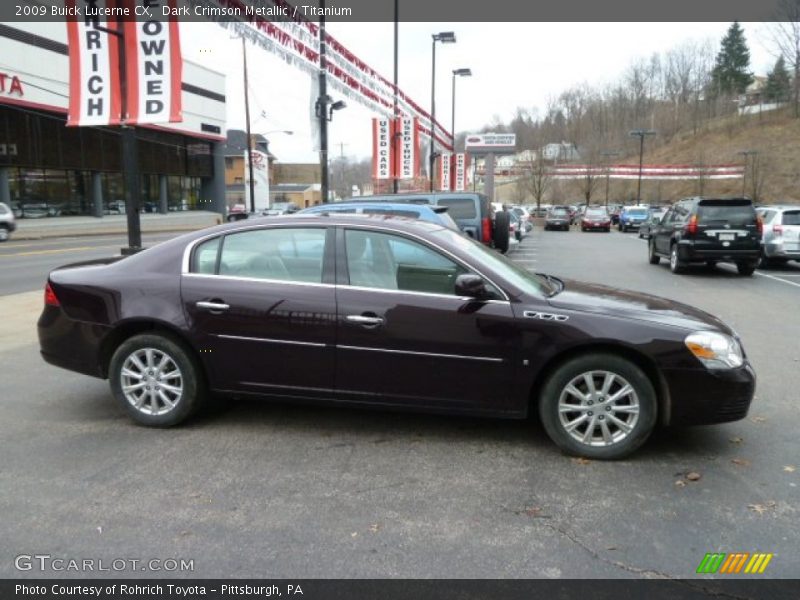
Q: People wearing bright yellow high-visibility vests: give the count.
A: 0